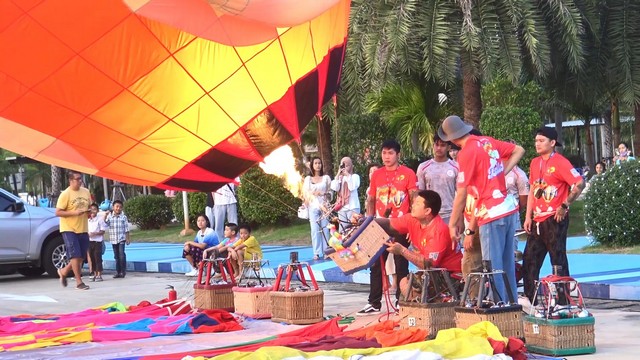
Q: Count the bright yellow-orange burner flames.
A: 1